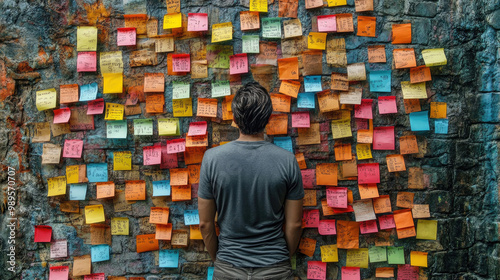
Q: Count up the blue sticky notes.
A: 14